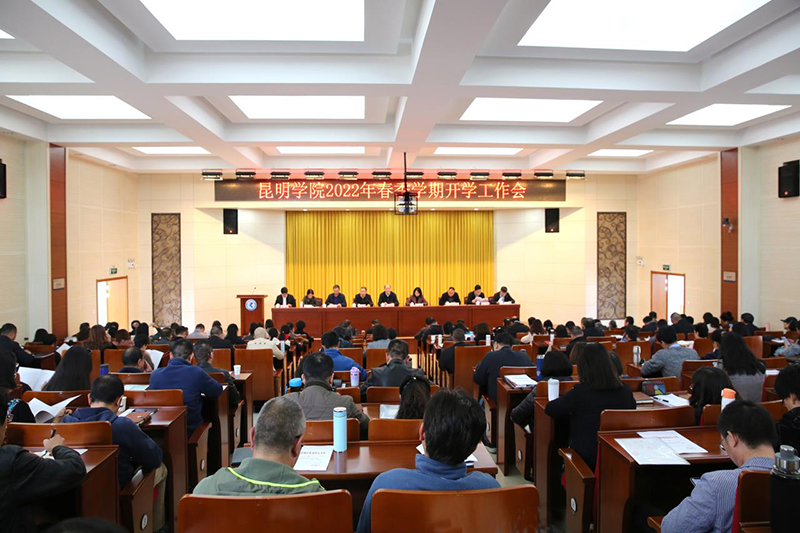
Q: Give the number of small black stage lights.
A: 12